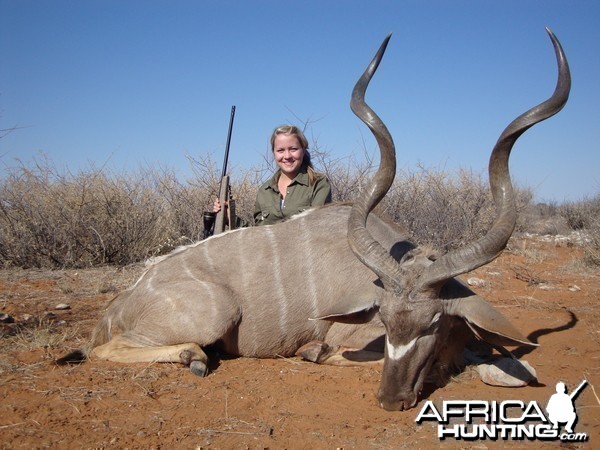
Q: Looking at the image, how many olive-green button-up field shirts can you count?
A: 1